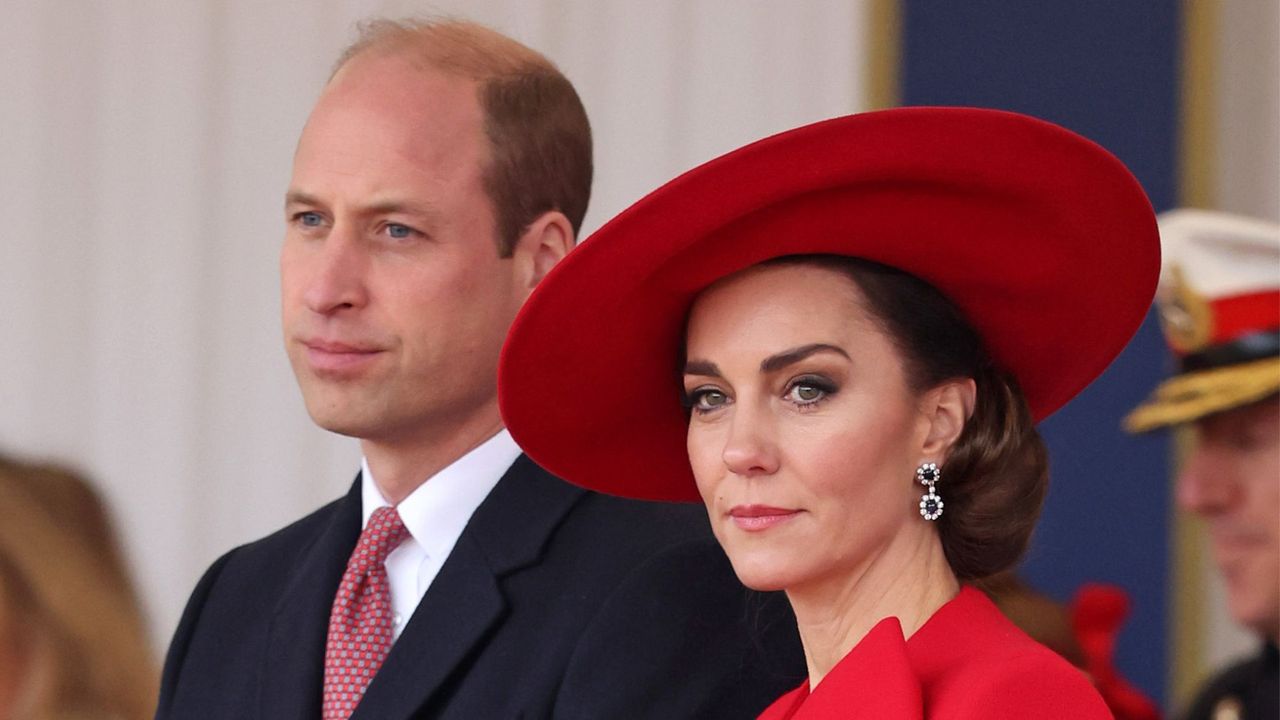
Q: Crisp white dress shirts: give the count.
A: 1